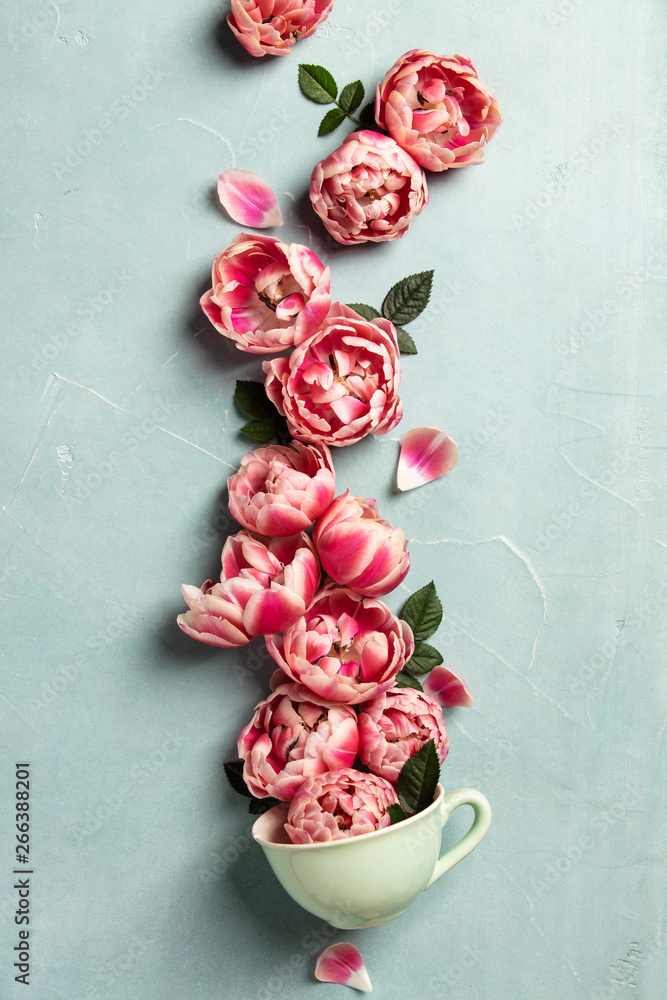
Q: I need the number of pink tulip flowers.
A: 12